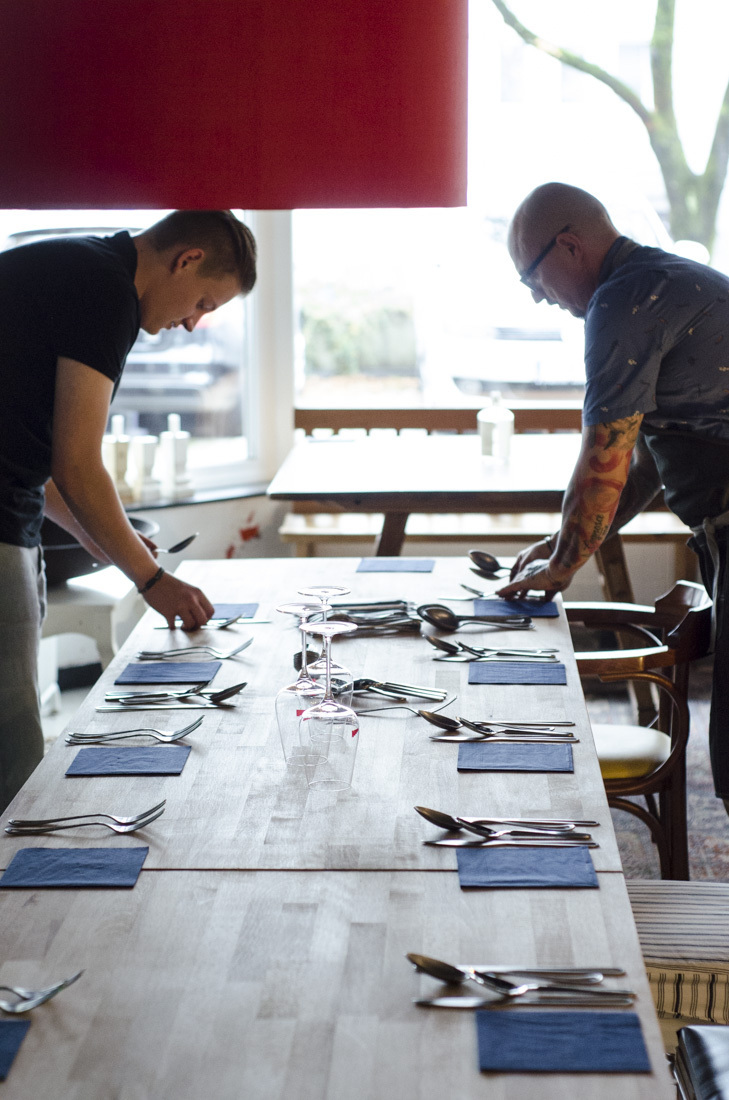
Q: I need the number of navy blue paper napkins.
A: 11